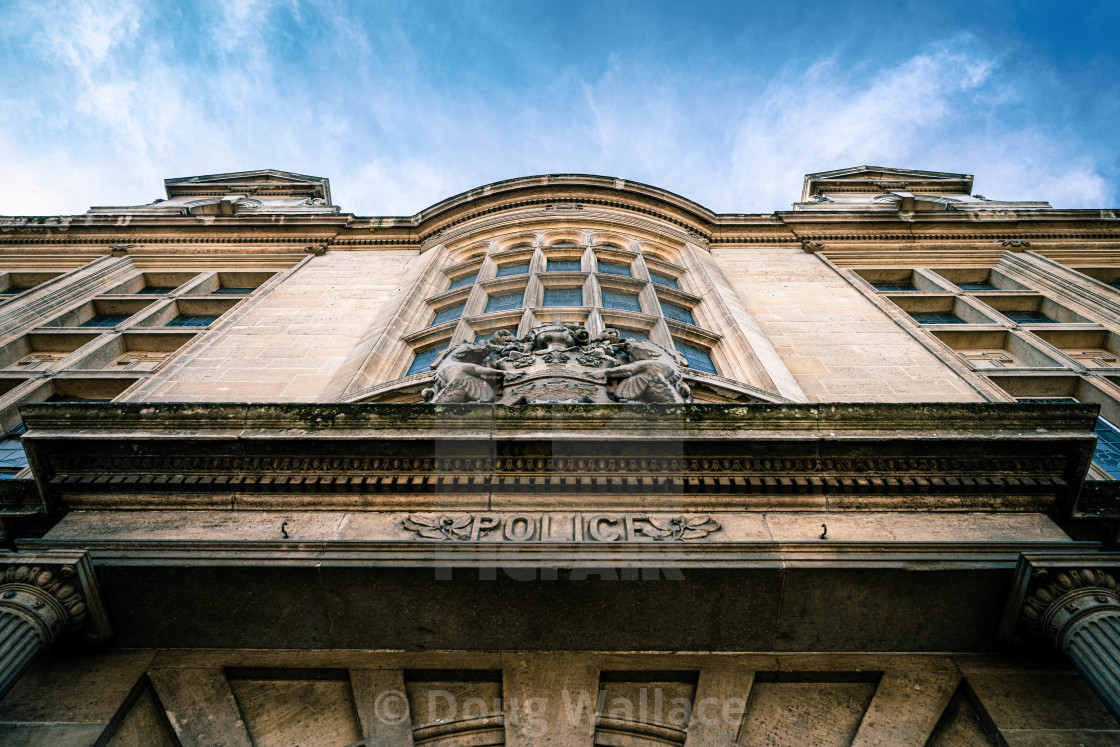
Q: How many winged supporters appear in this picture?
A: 2